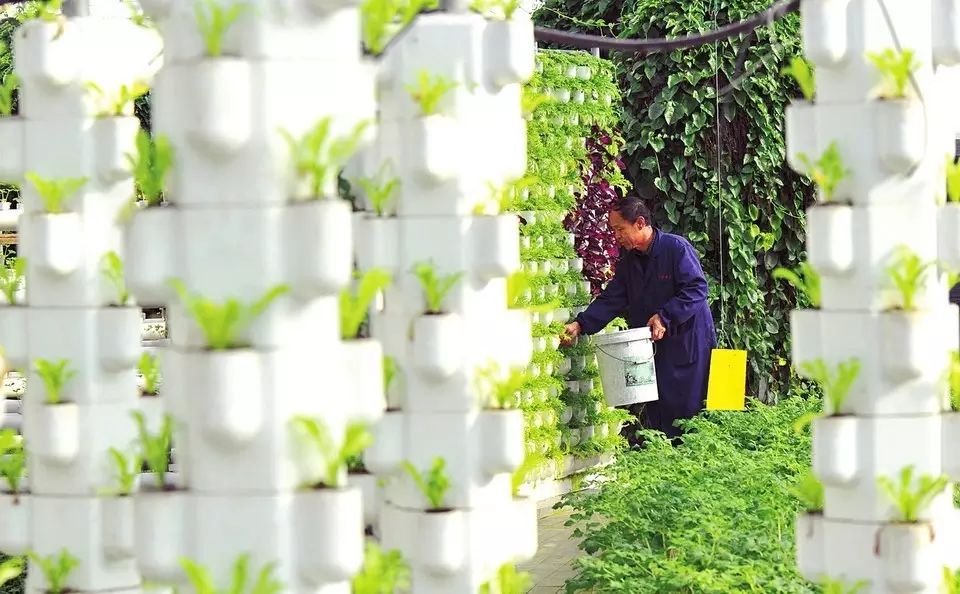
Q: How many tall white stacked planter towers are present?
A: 4